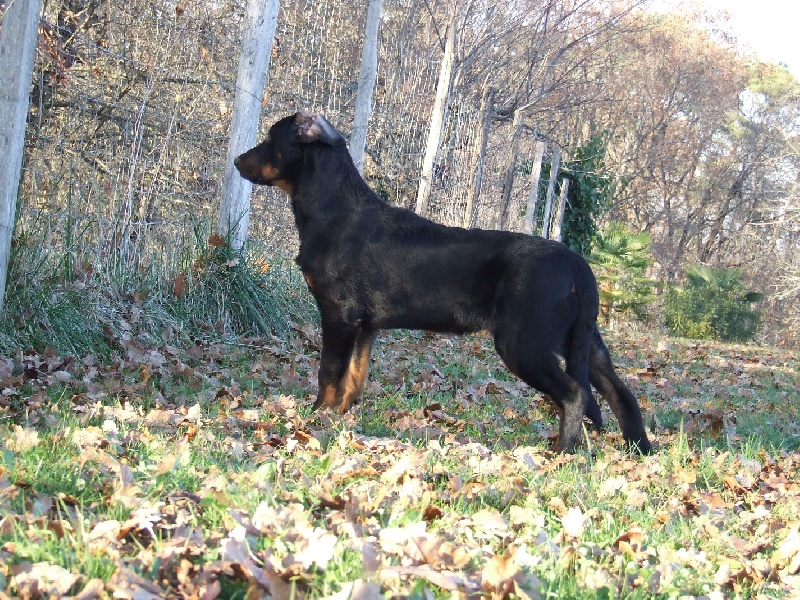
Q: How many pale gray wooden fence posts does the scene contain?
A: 9